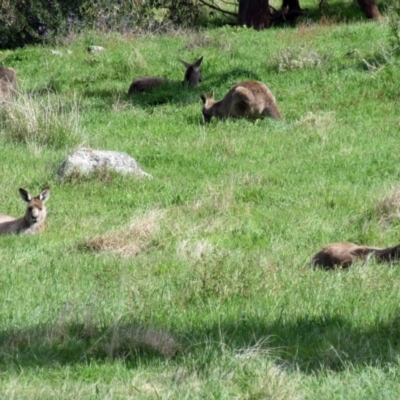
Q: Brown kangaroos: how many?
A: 5